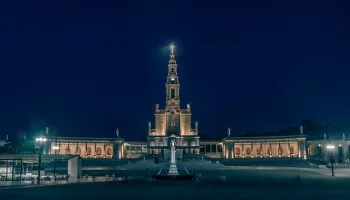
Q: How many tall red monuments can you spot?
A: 0